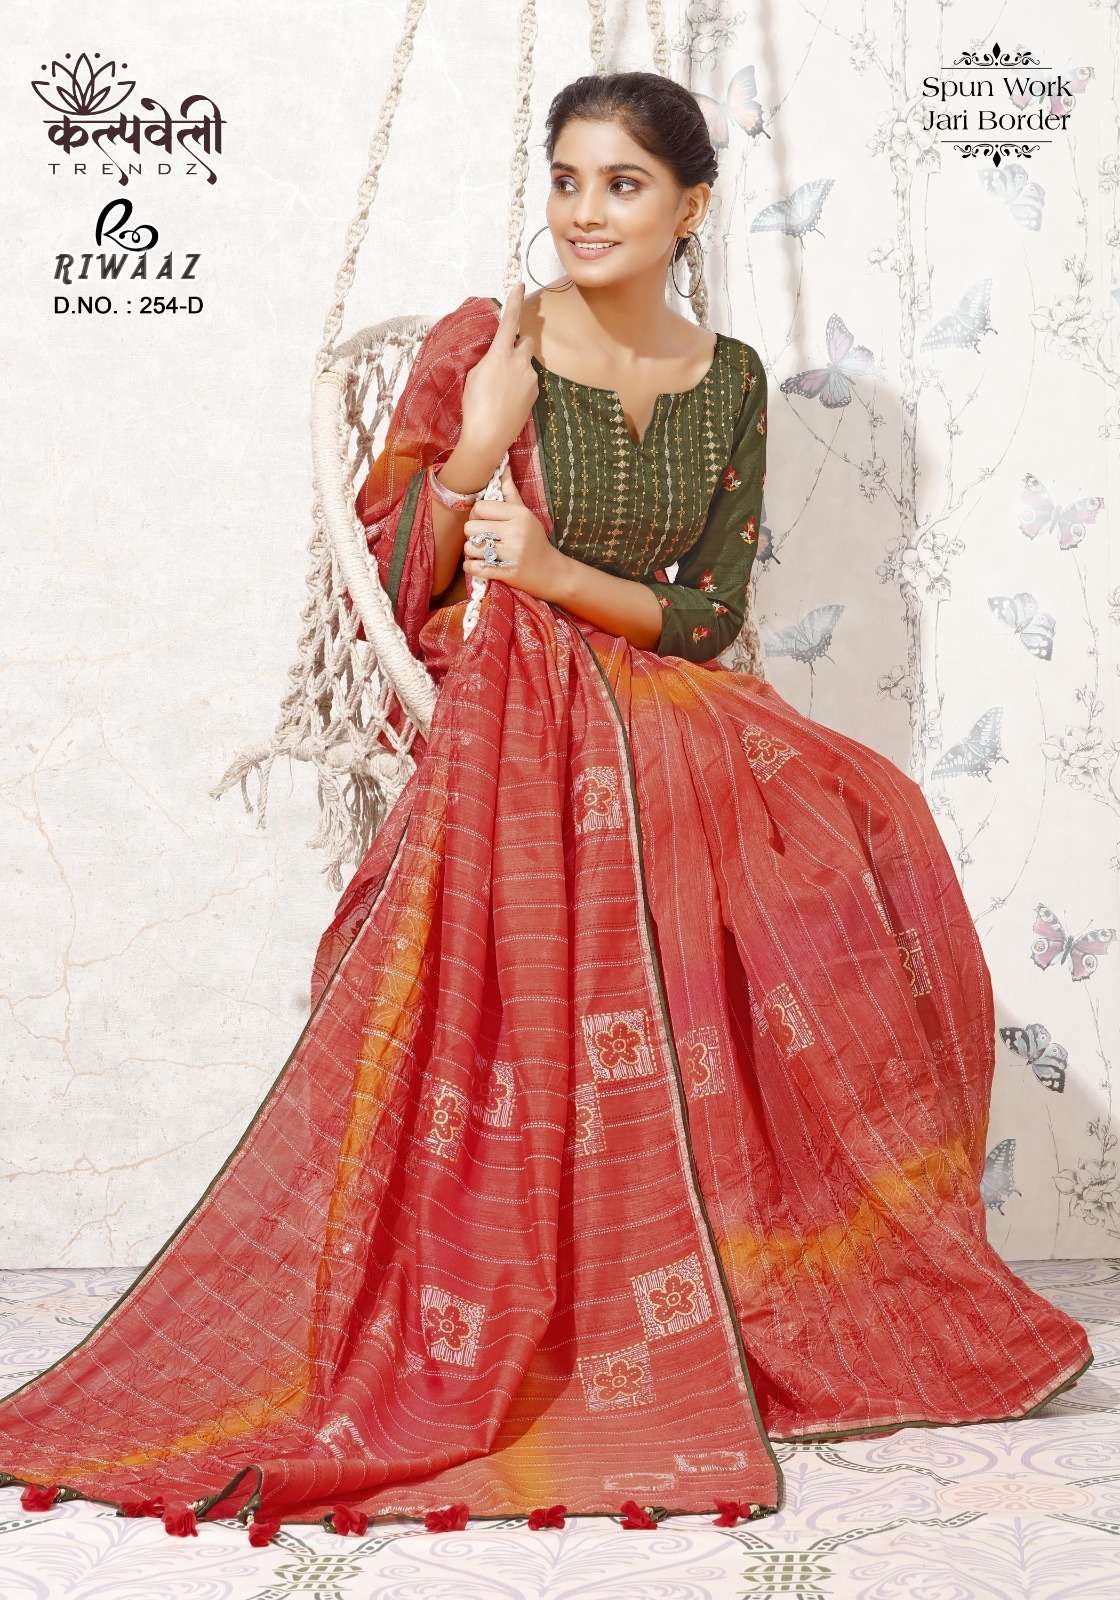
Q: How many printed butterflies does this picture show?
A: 14